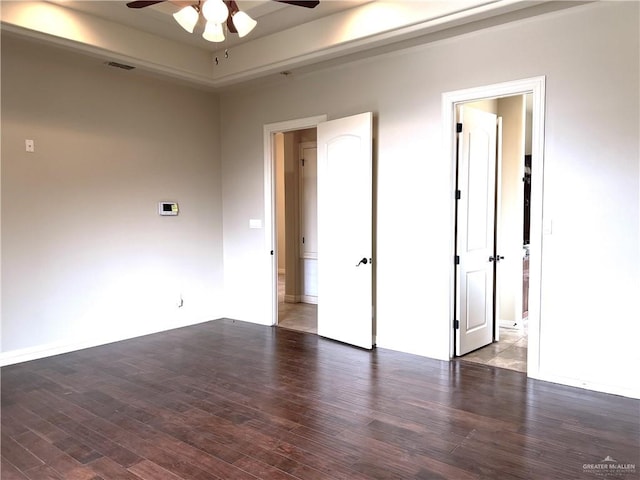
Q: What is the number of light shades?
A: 4